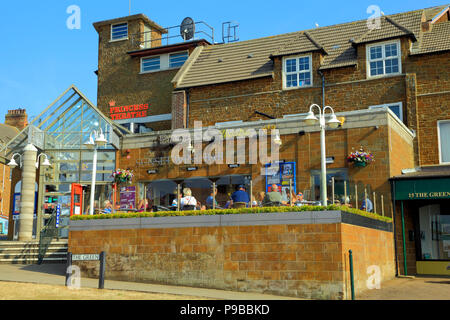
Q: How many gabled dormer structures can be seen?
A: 2